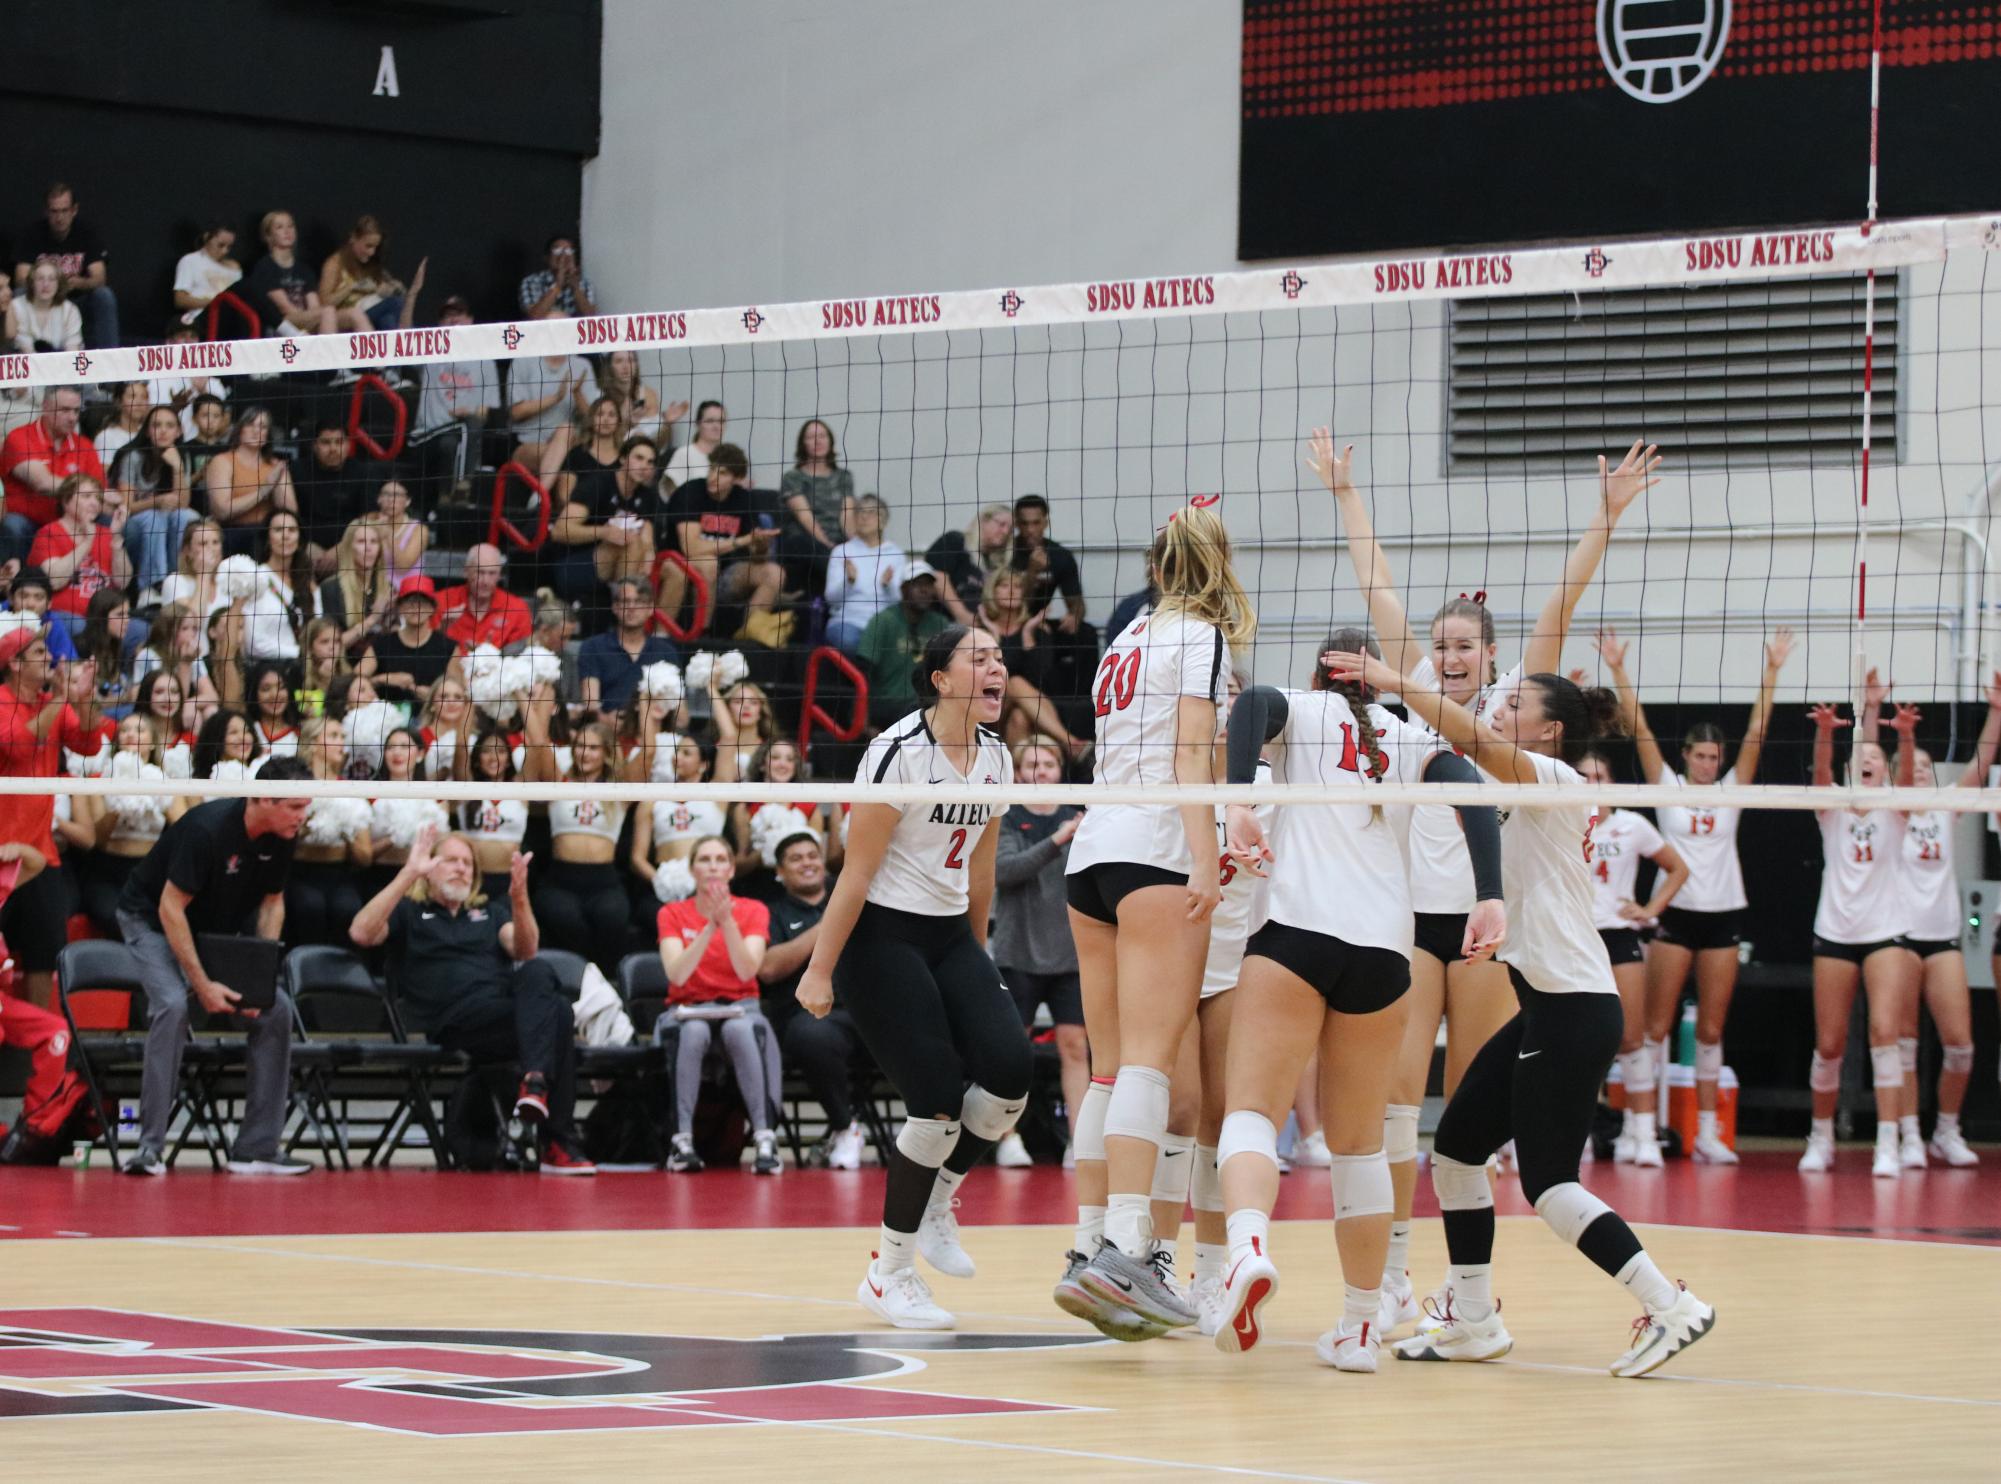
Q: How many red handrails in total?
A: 5